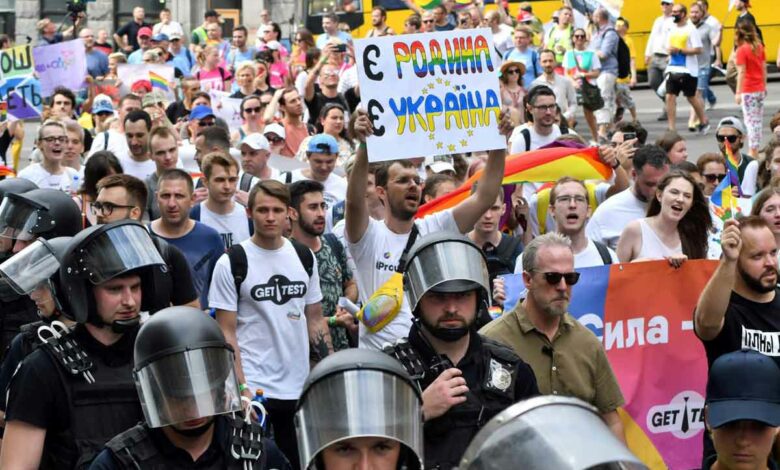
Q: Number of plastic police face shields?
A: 7